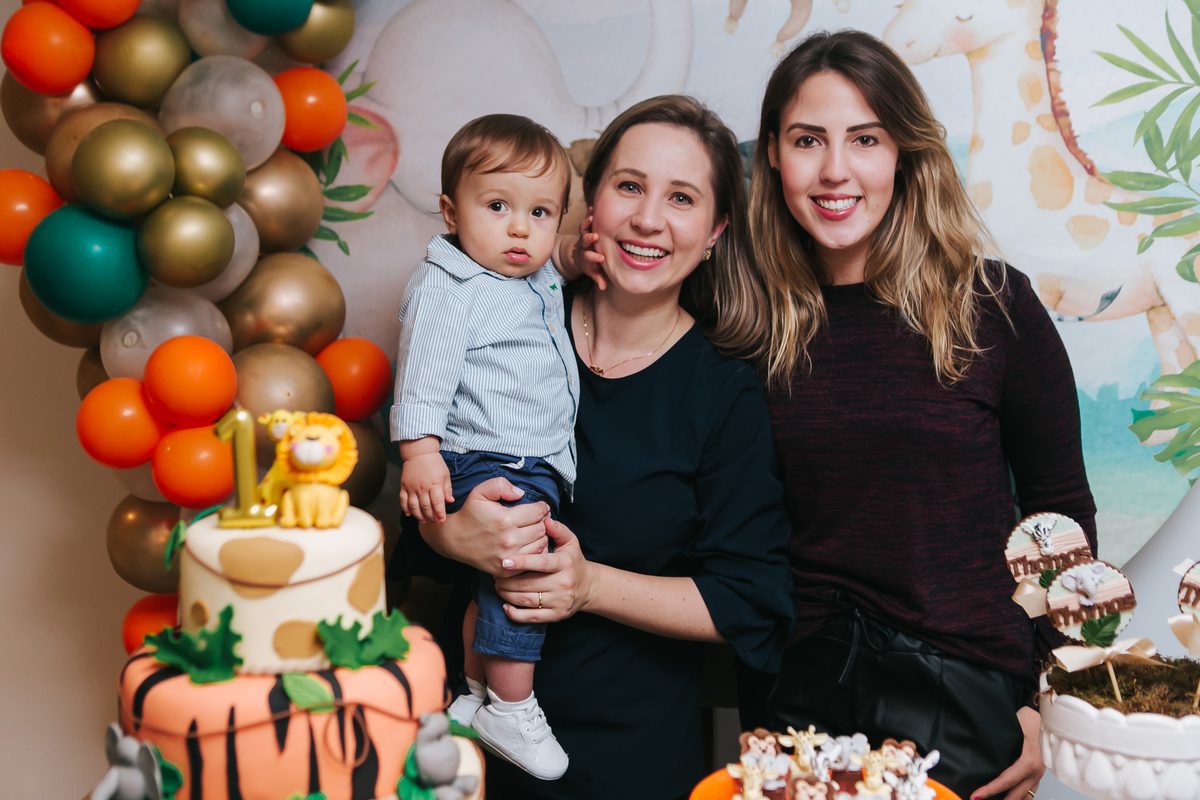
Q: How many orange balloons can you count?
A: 9